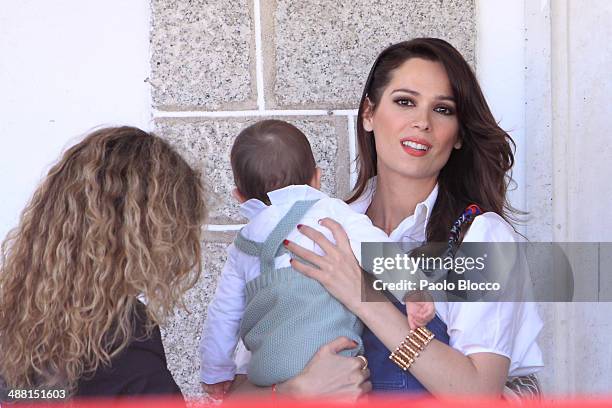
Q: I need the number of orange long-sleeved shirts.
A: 0